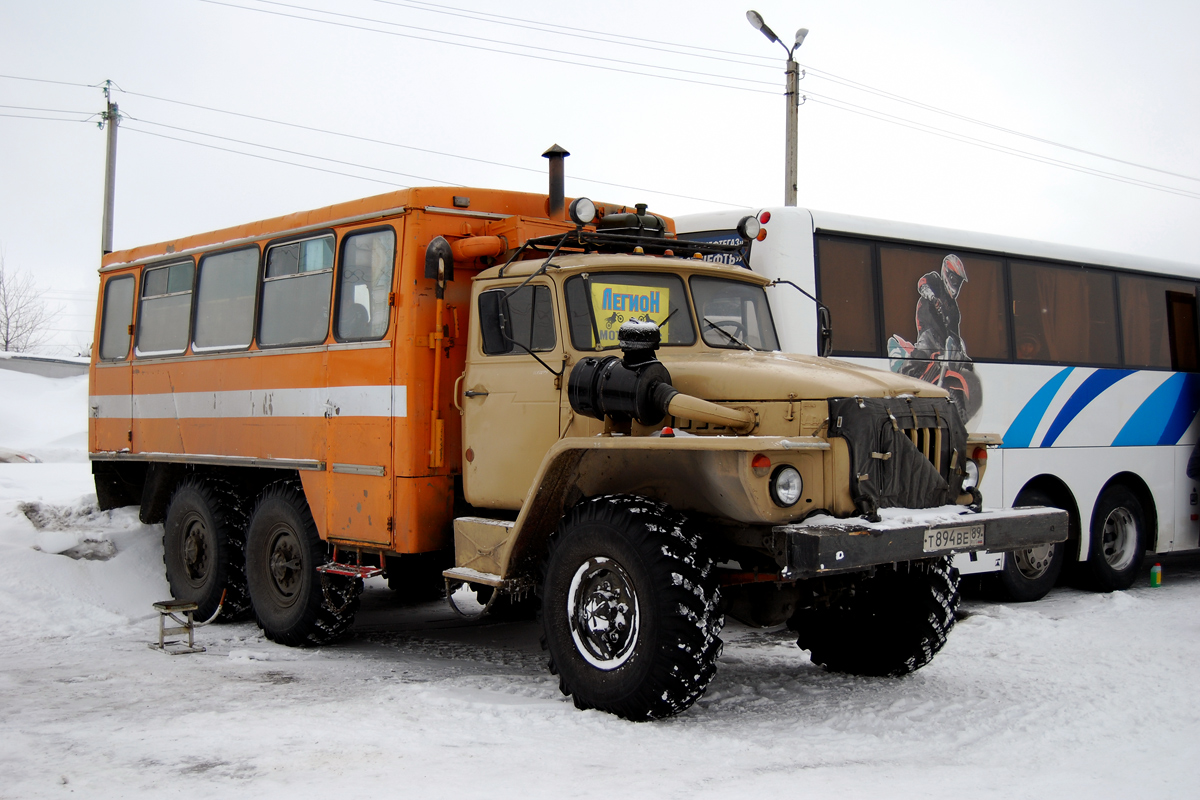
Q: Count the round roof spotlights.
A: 2